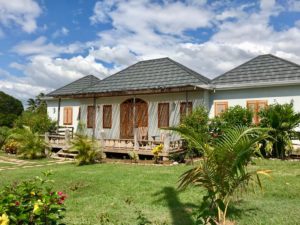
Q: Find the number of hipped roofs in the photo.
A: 3